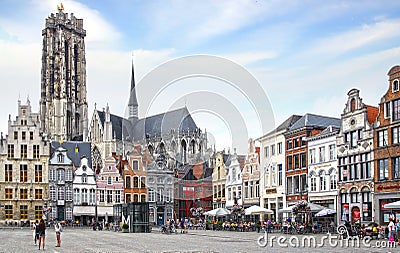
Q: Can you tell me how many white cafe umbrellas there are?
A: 5